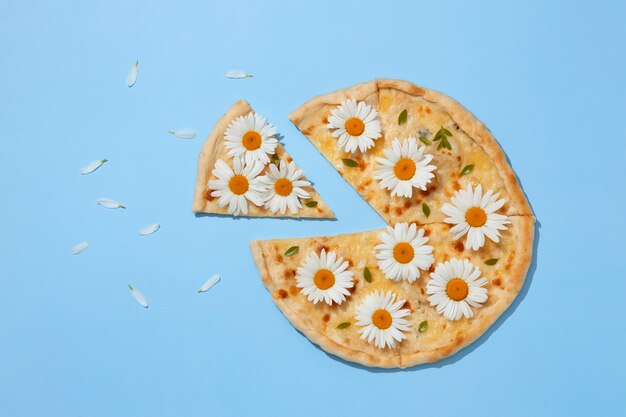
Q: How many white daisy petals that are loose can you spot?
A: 9